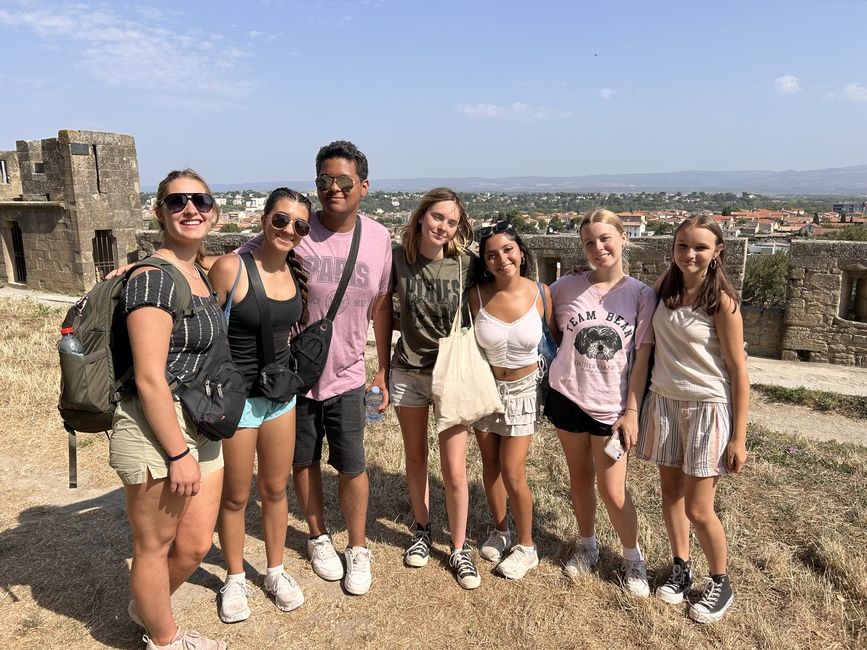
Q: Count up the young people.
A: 7